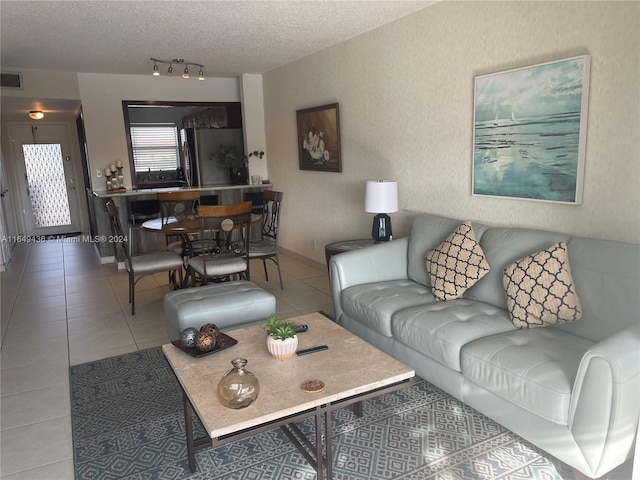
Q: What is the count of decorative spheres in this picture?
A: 3